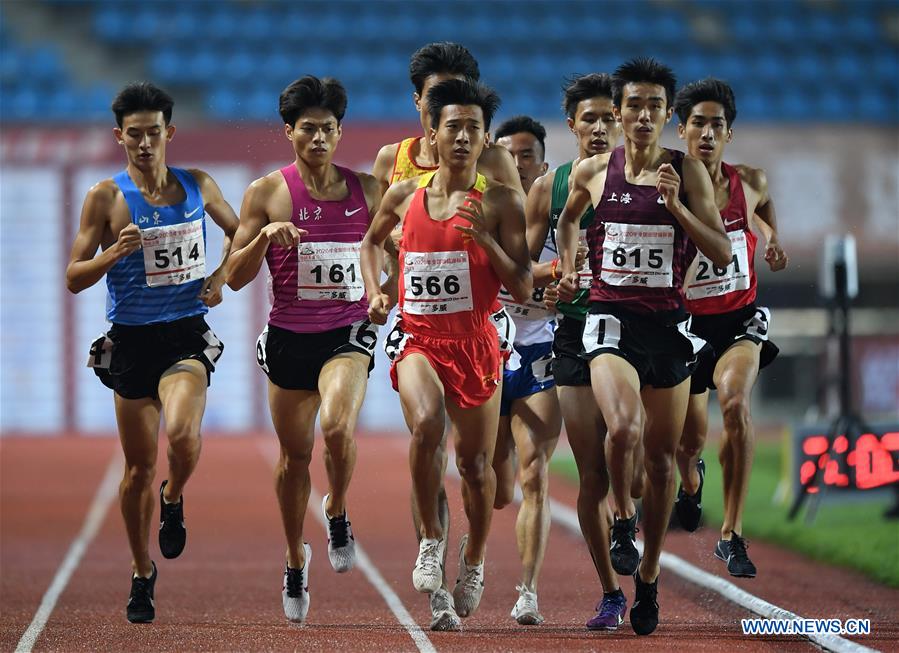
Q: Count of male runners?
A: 8